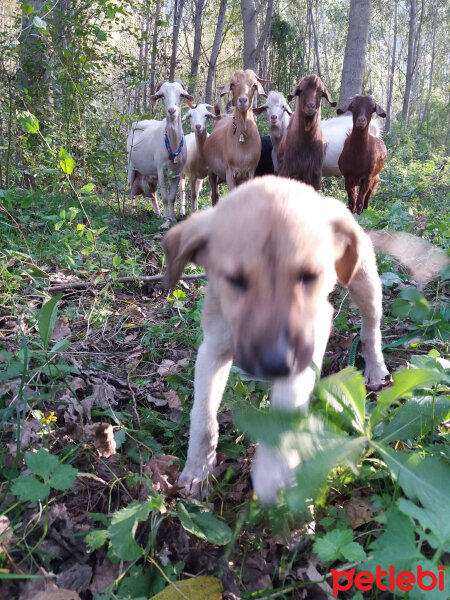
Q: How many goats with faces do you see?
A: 6